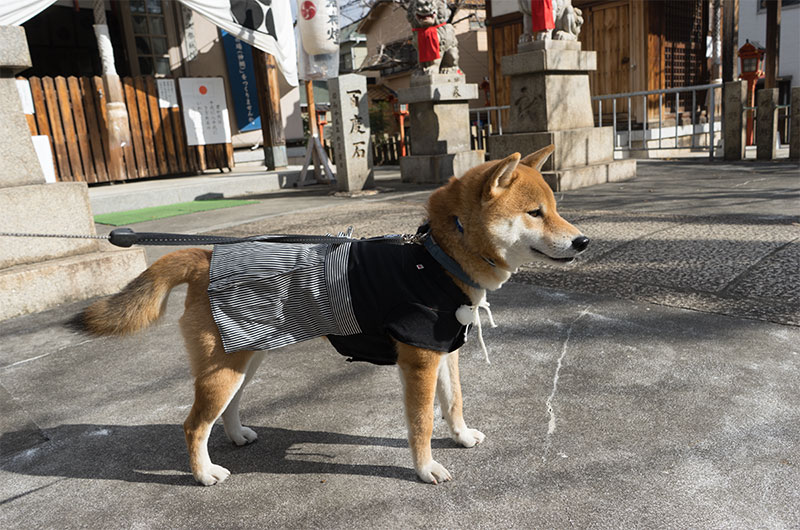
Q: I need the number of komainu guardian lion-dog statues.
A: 2